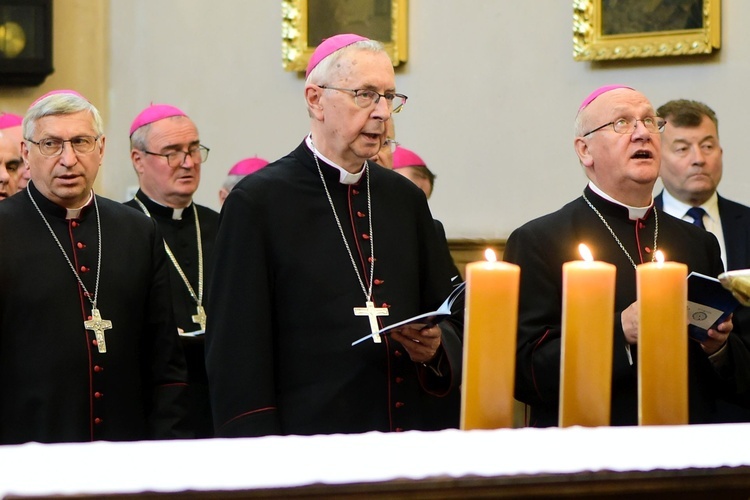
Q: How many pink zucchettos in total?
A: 7